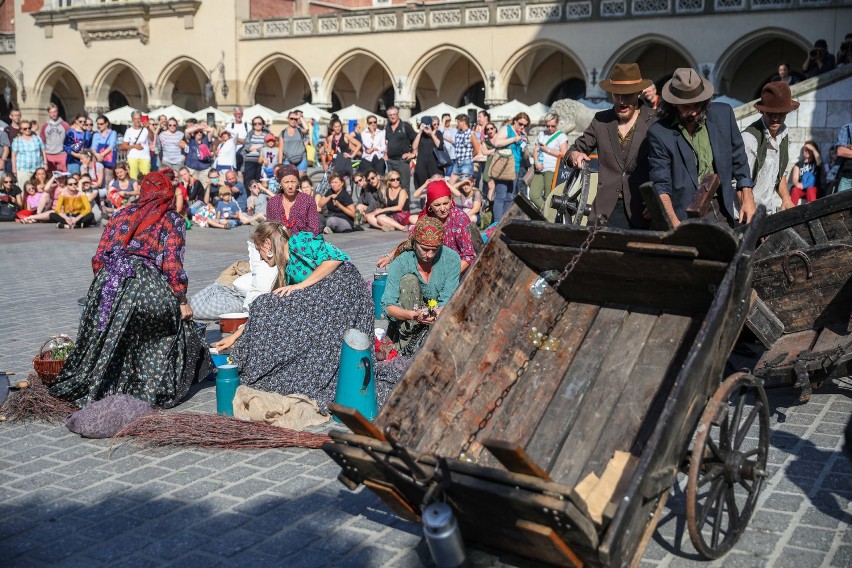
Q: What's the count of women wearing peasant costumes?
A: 5